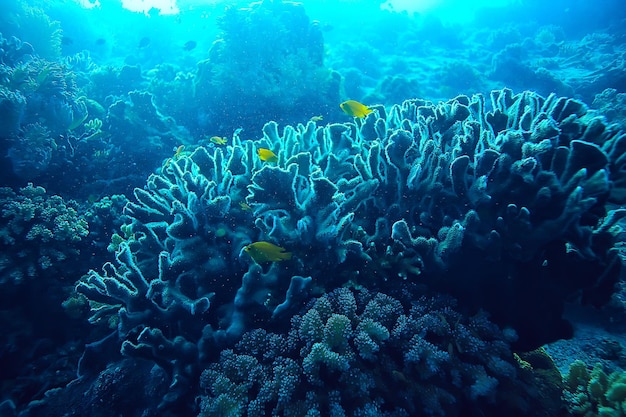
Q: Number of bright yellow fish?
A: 3